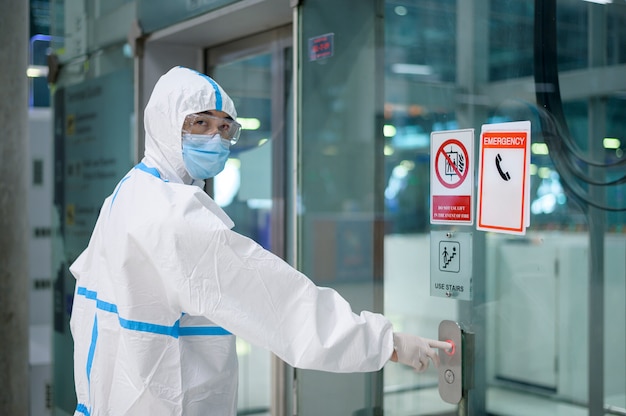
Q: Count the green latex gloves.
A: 0